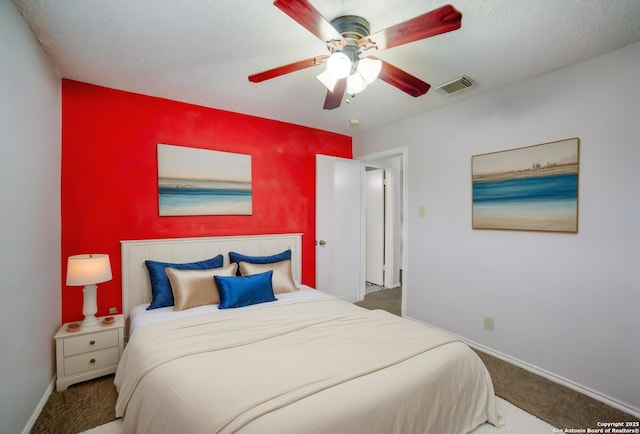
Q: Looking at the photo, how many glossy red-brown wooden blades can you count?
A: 5